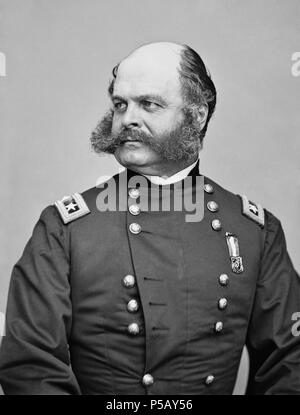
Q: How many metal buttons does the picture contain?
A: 14